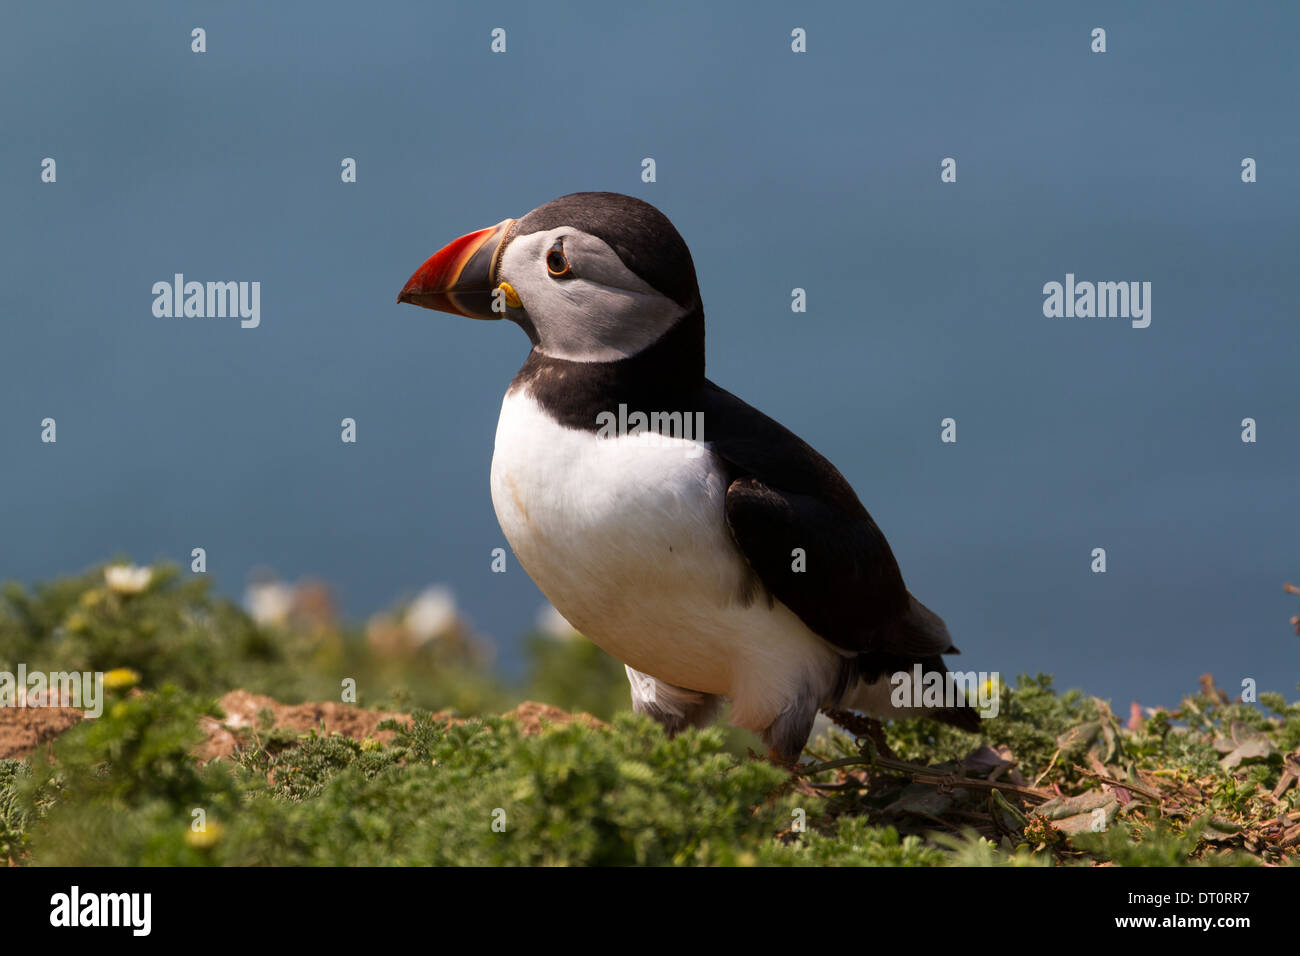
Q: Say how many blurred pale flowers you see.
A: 4